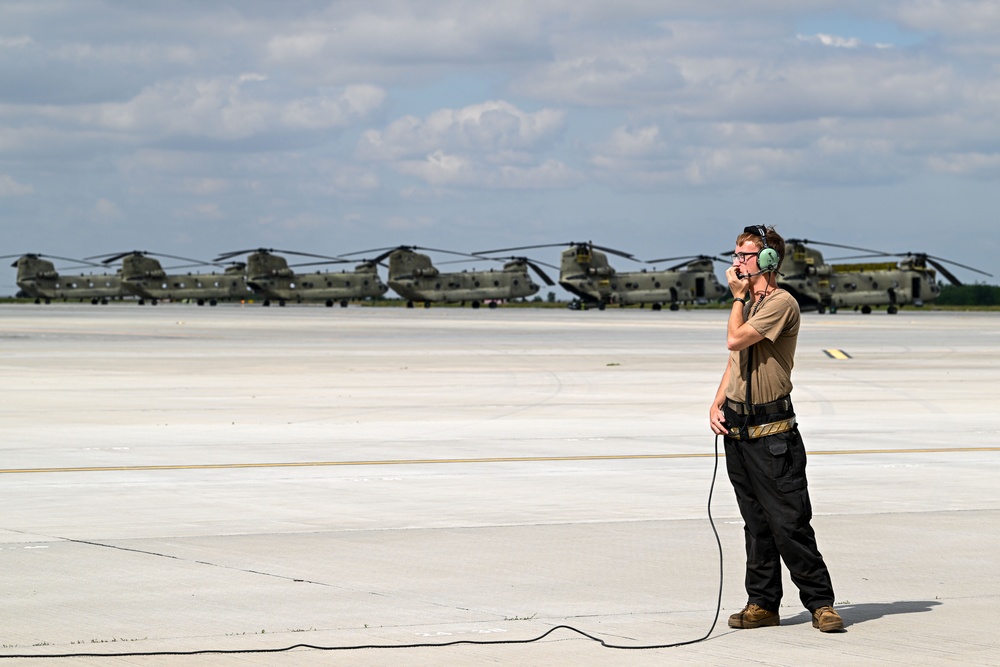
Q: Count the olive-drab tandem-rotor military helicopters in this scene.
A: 6